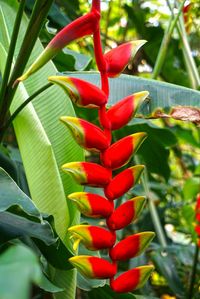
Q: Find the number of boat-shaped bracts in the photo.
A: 14